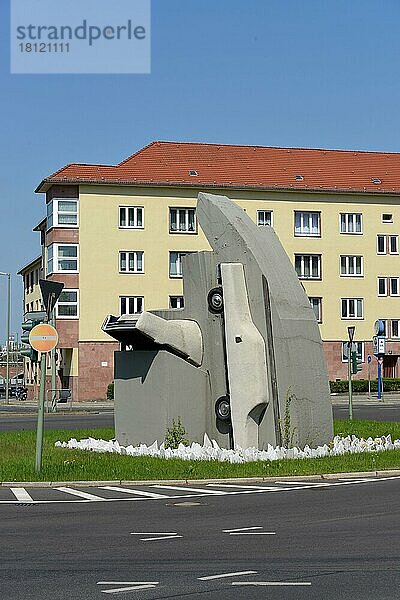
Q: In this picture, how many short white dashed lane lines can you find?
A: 8